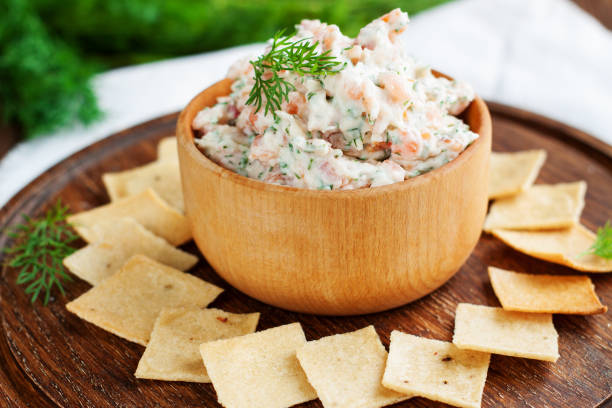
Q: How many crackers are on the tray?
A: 14